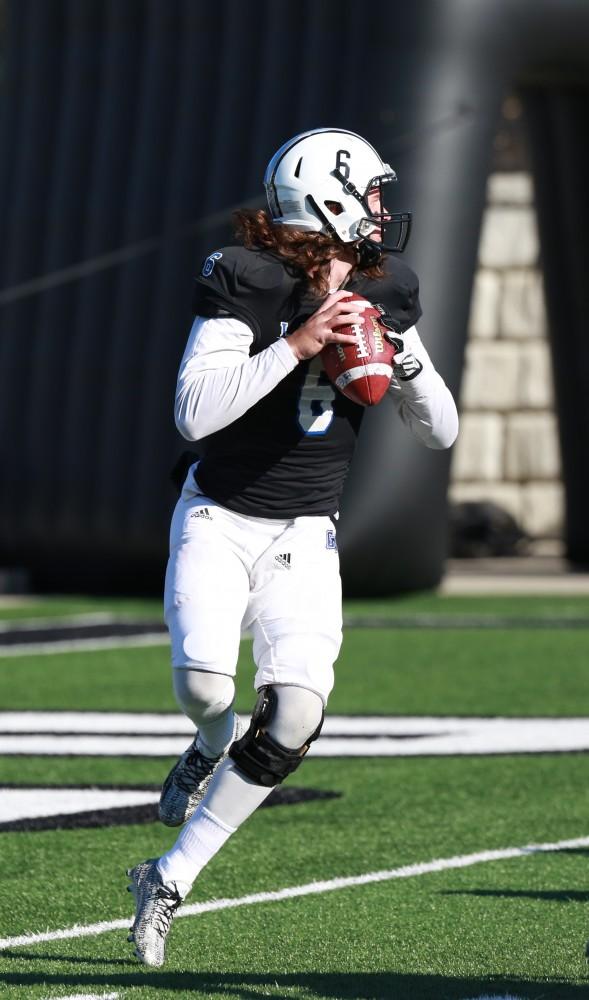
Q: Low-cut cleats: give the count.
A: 2